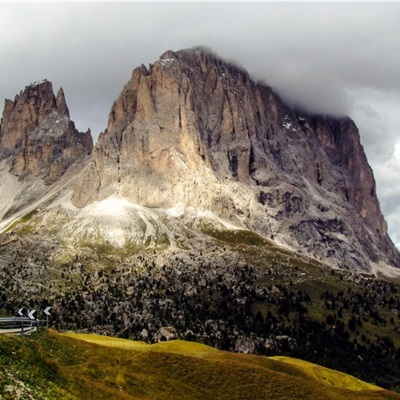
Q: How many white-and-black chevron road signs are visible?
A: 3